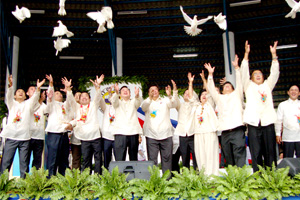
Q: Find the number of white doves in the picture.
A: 9